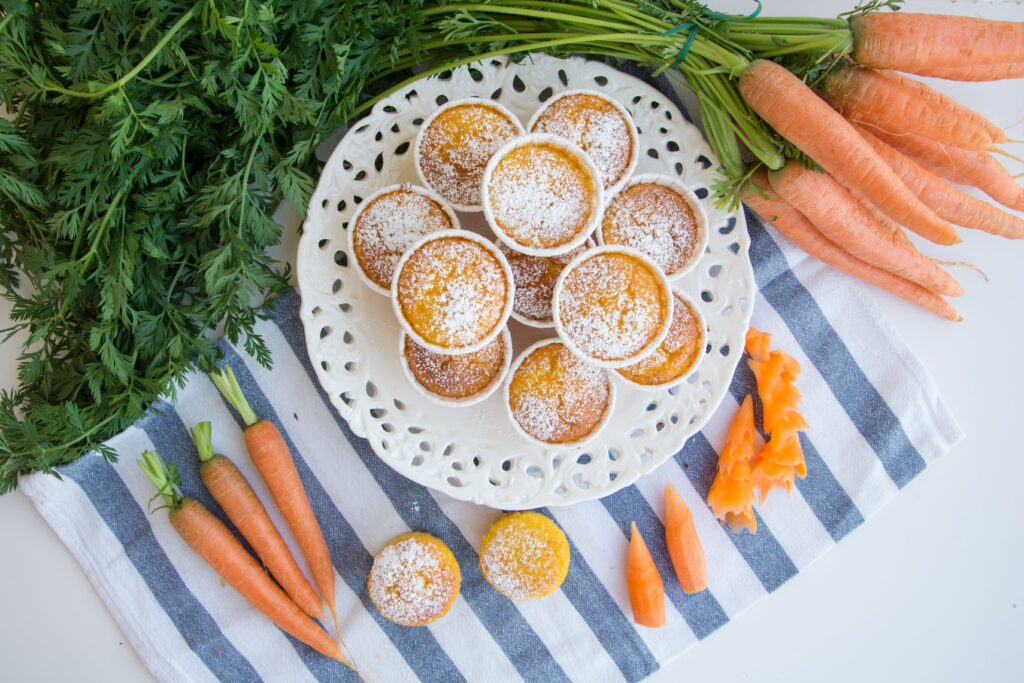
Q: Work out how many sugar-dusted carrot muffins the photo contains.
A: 13